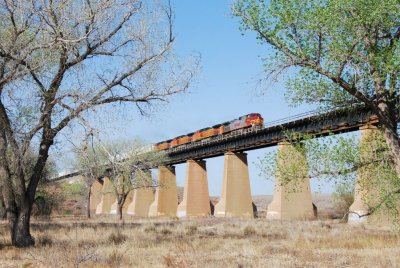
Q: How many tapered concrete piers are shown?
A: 9